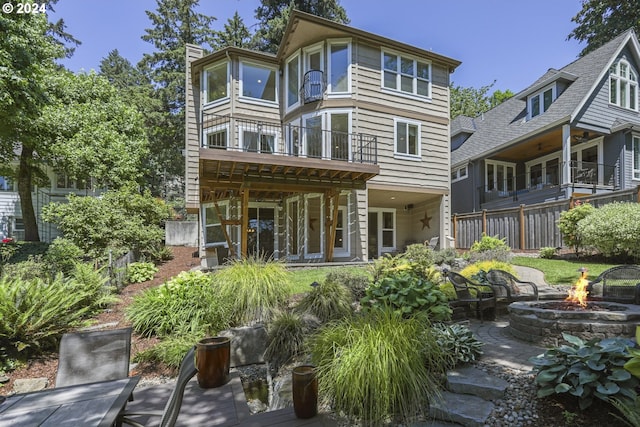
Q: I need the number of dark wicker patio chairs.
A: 3